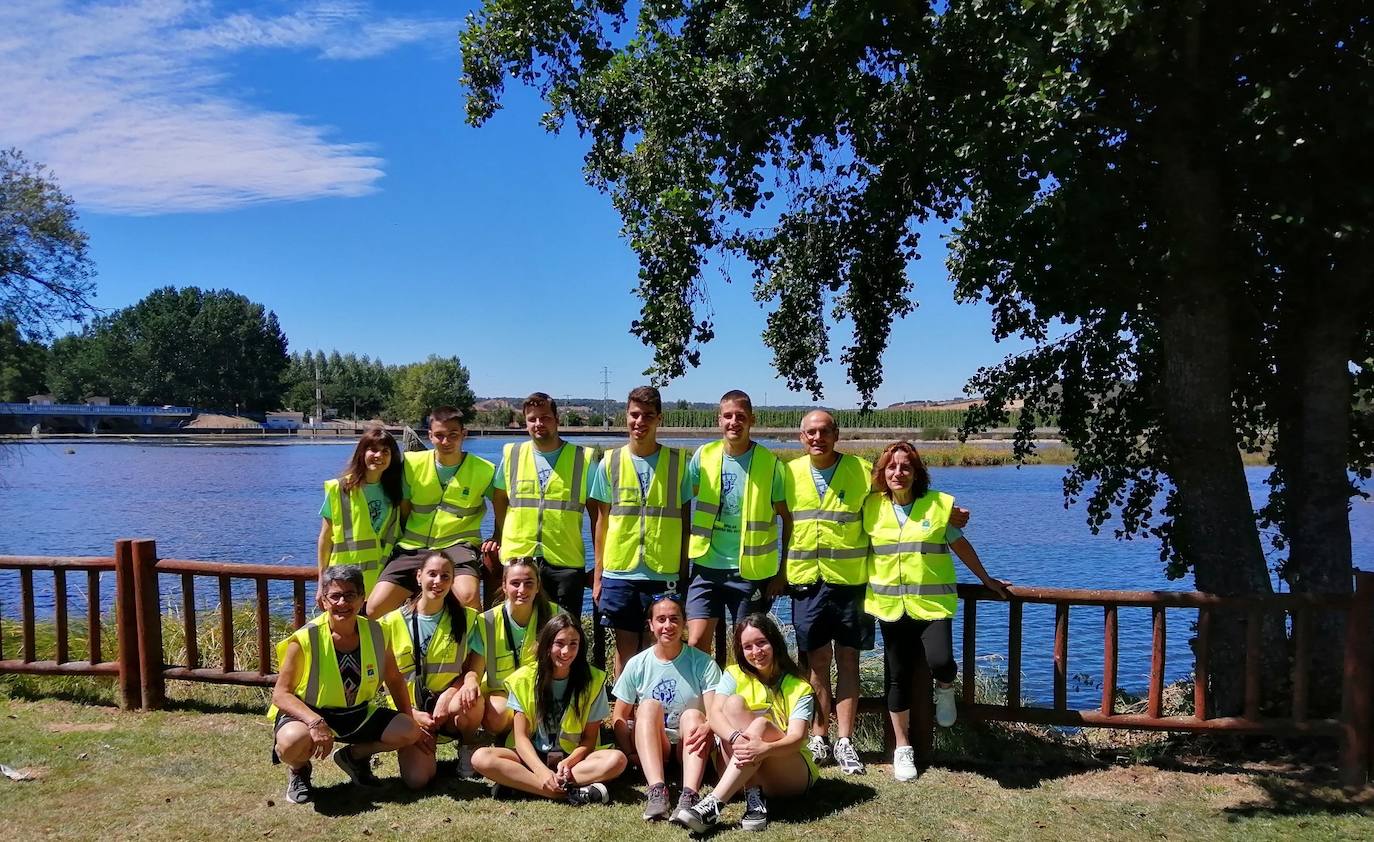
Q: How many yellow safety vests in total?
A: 12